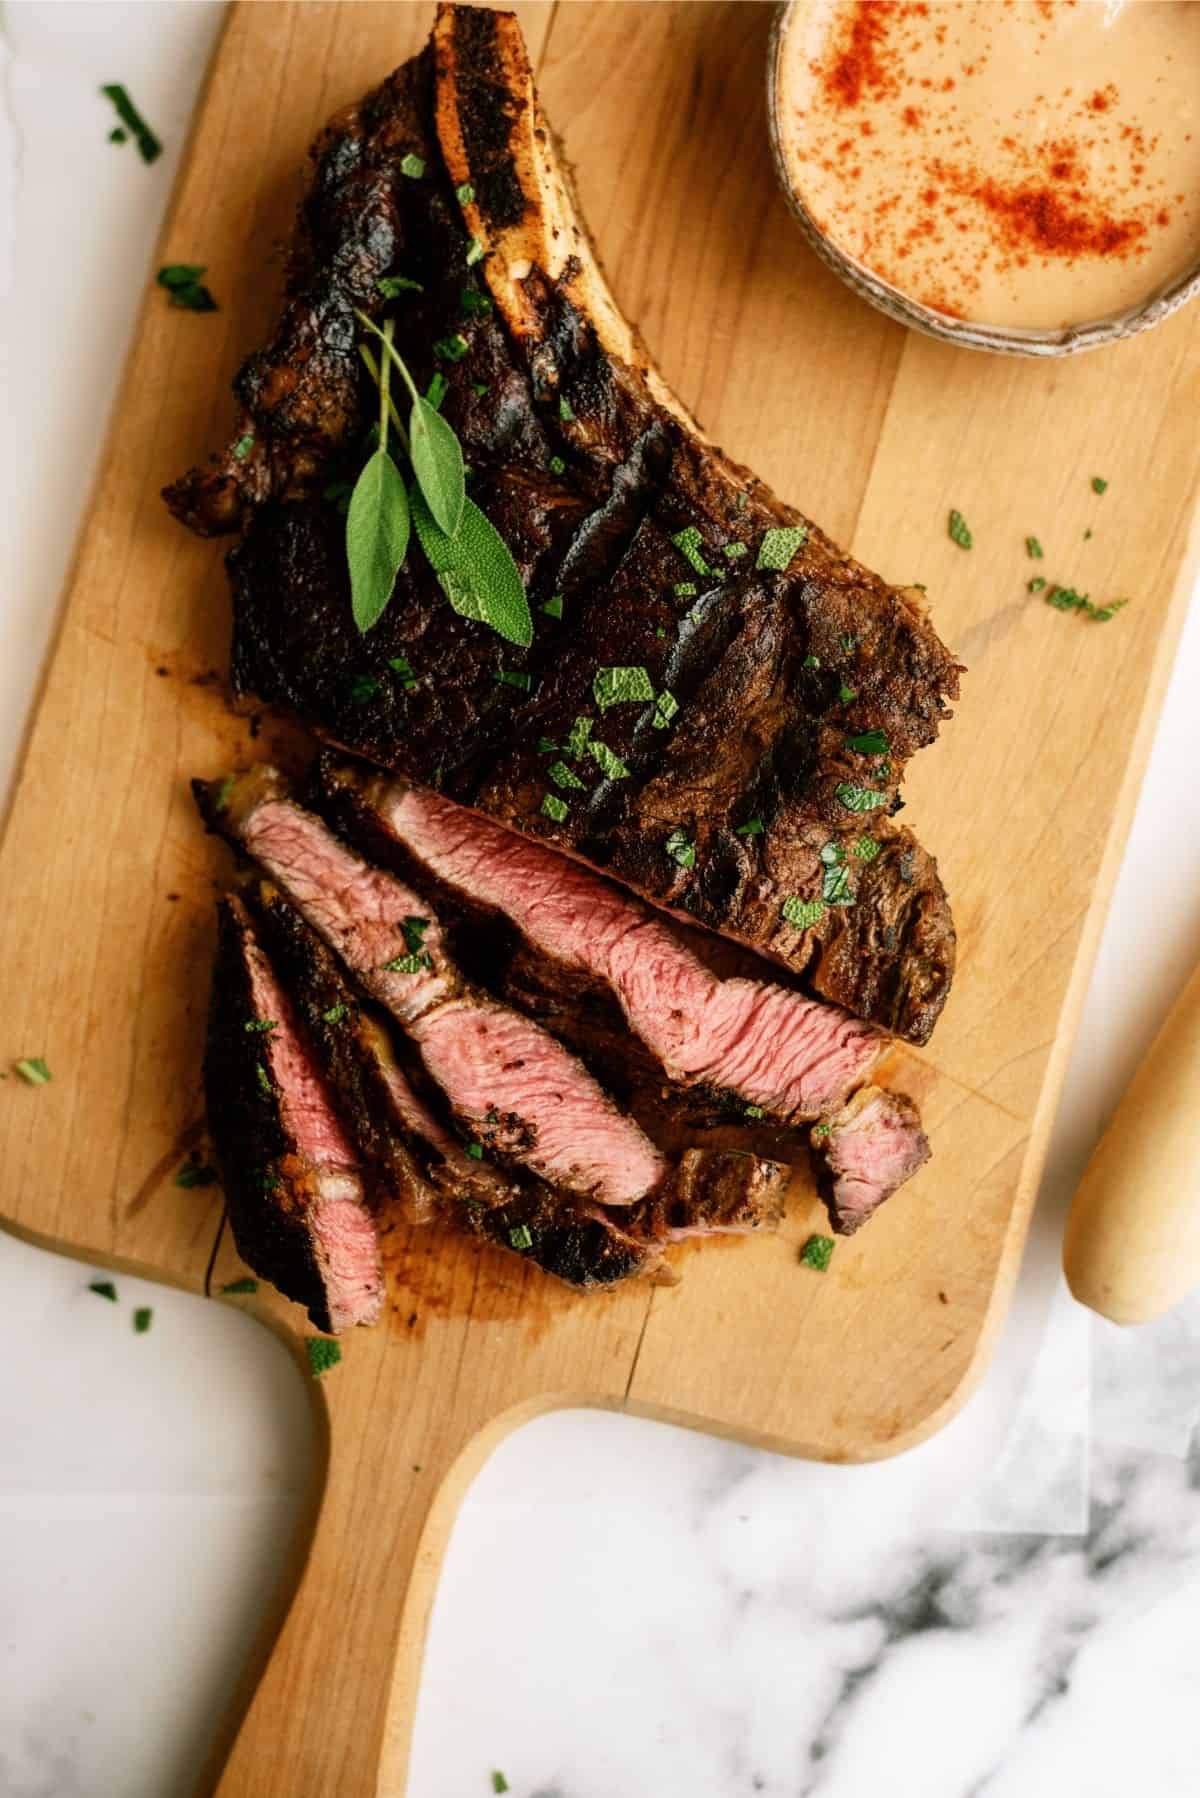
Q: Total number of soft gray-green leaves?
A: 3